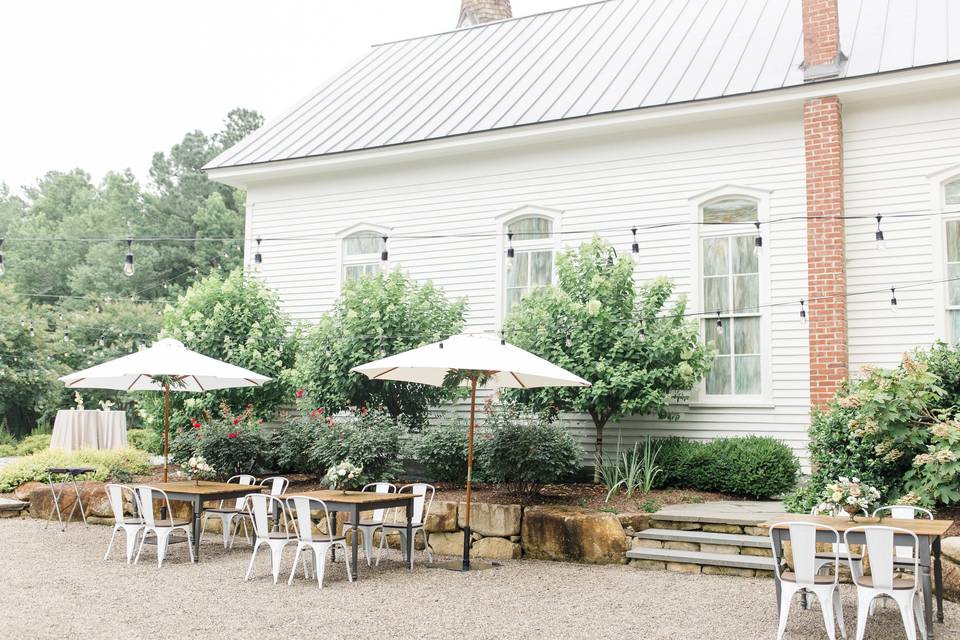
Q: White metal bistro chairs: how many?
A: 12